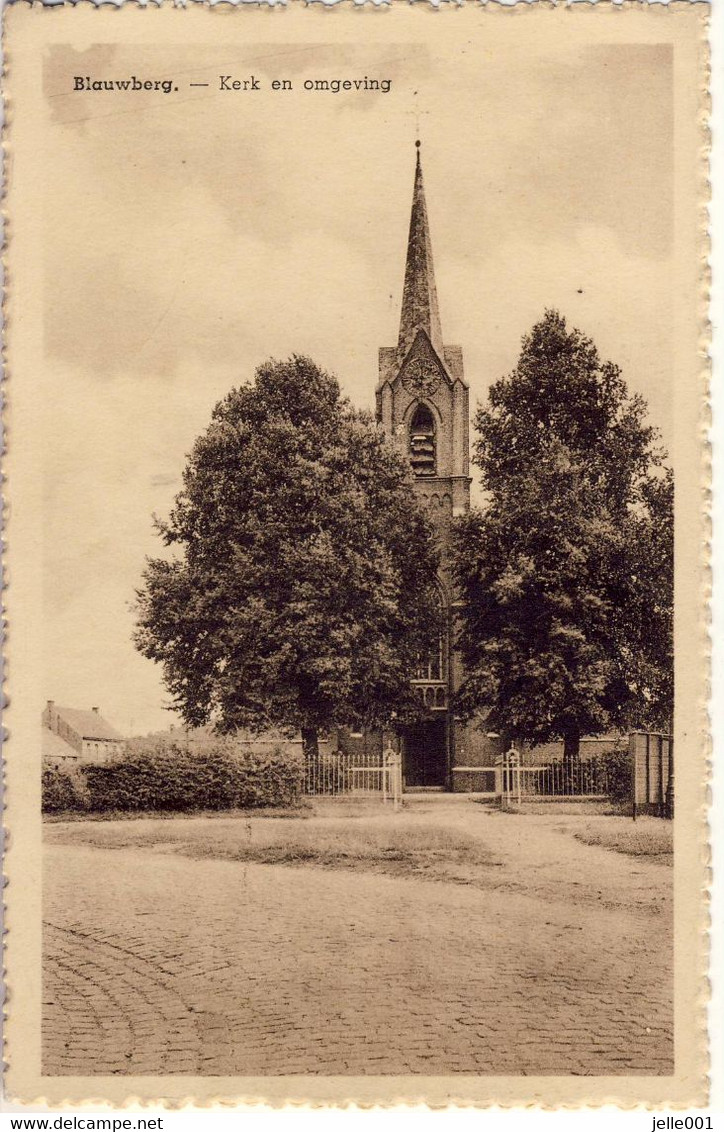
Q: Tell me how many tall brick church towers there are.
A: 1